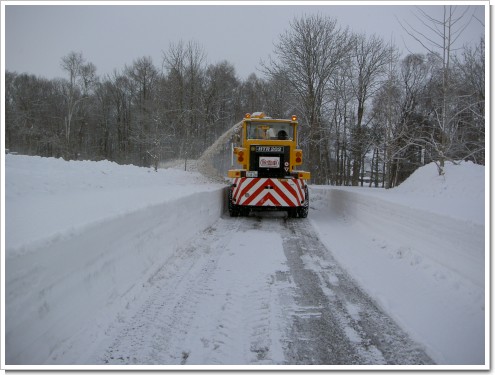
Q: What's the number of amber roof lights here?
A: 2